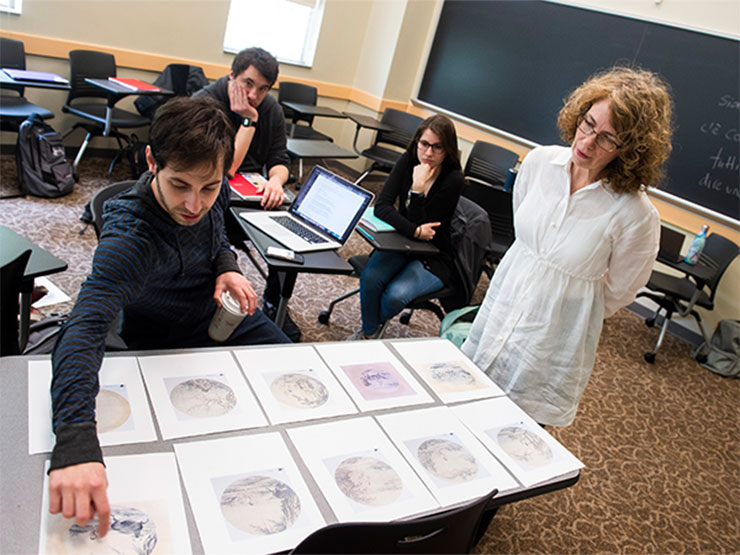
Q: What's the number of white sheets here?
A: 10